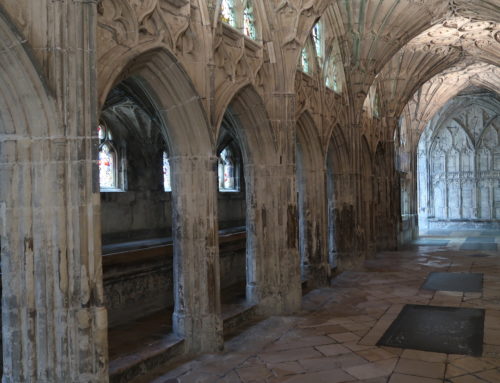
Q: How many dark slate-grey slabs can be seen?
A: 2